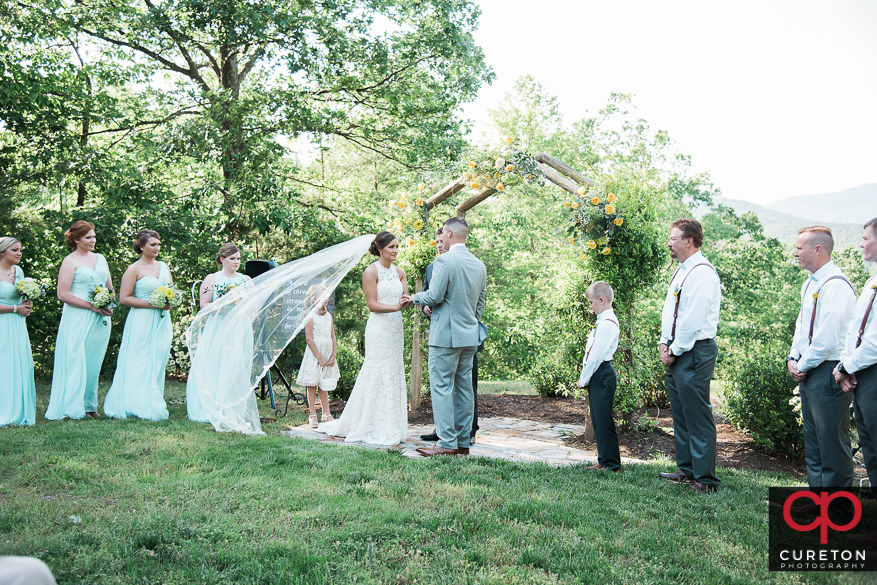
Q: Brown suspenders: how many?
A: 4